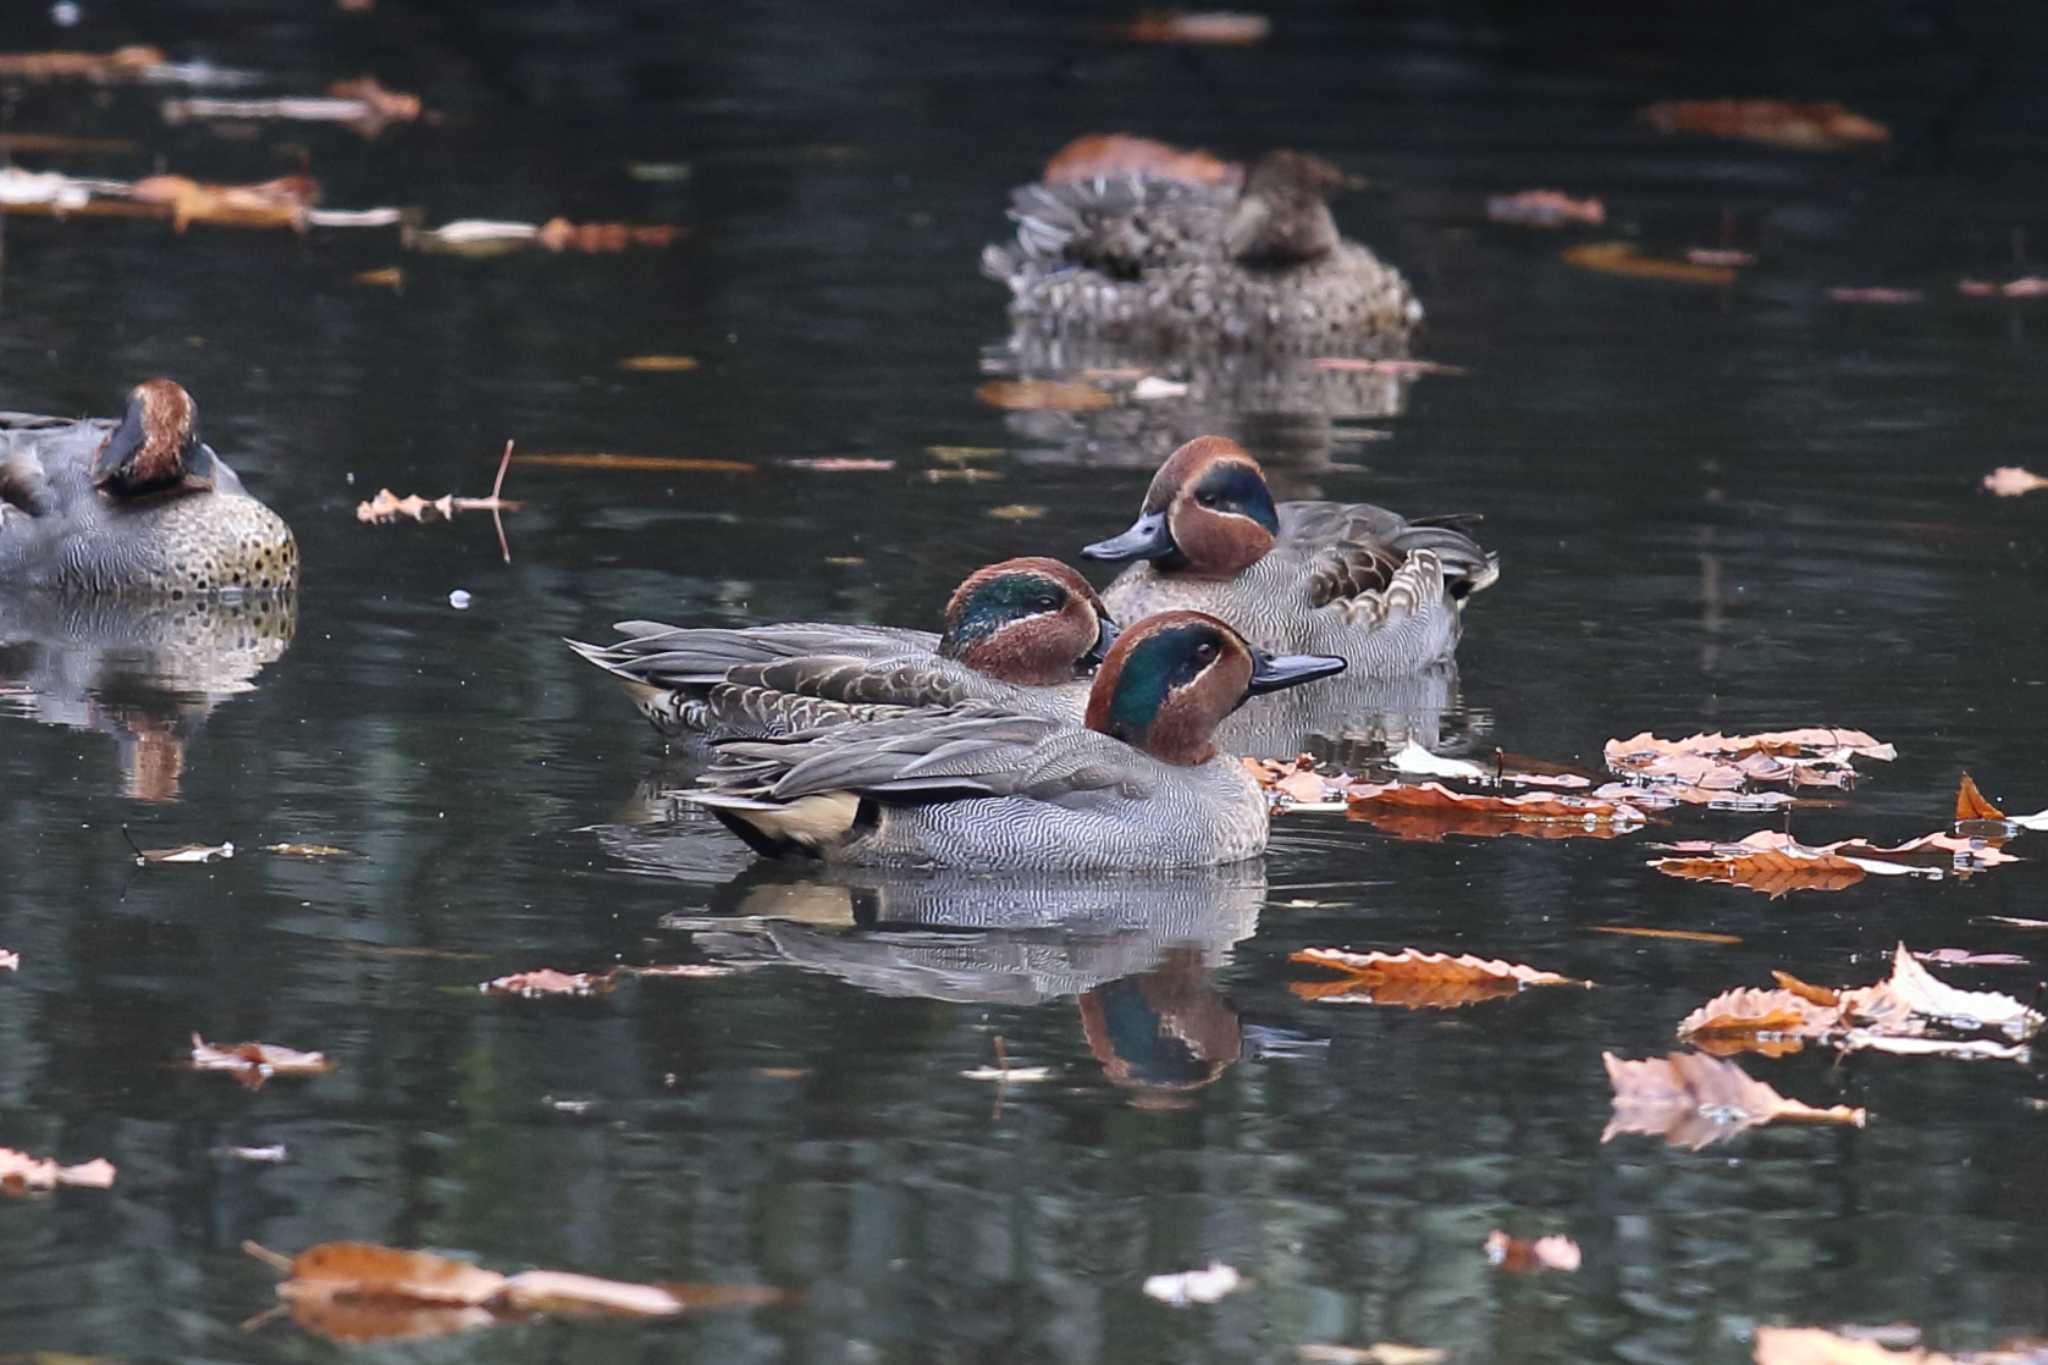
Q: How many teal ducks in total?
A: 5